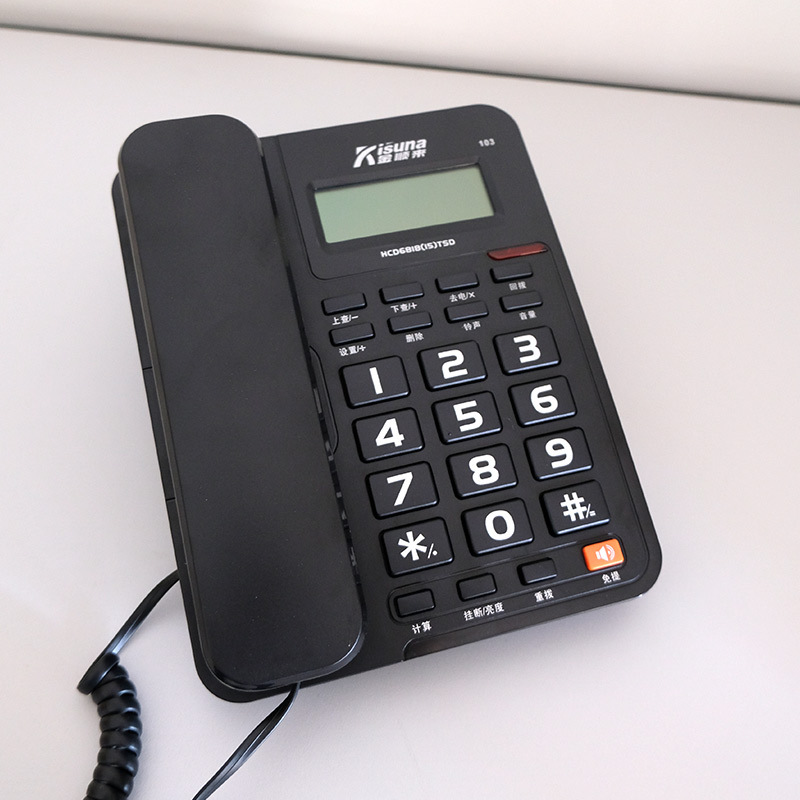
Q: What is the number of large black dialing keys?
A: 12